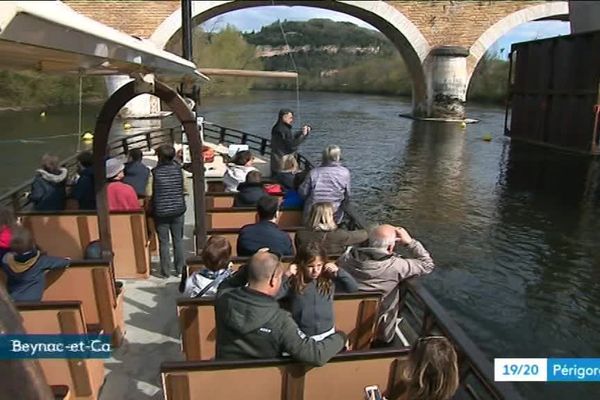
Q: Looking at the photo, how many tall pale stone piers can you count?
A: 2